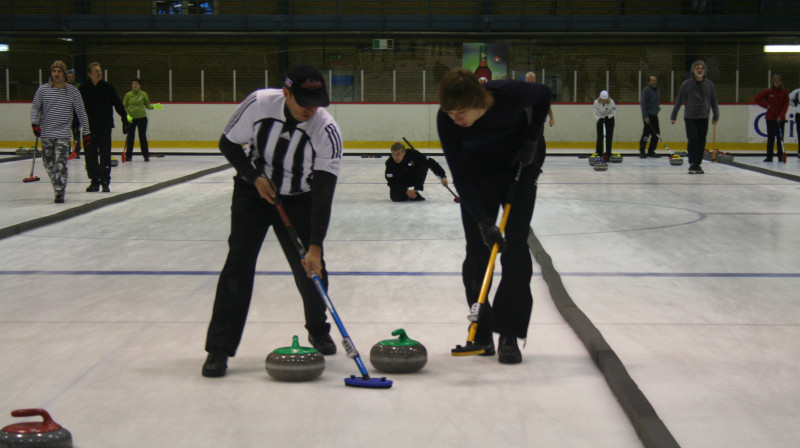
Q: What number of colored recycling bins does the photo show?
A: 0